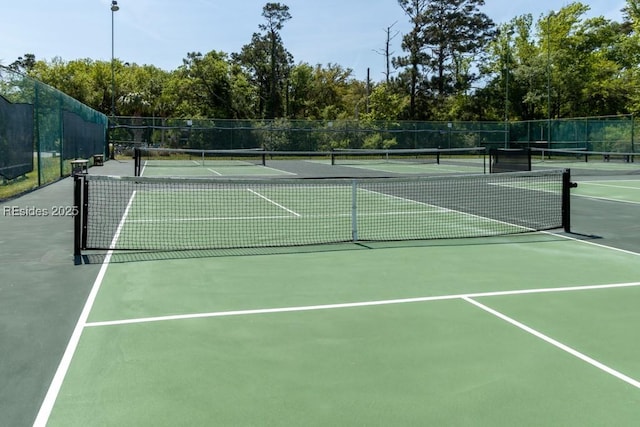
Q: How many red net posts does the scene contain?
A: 0